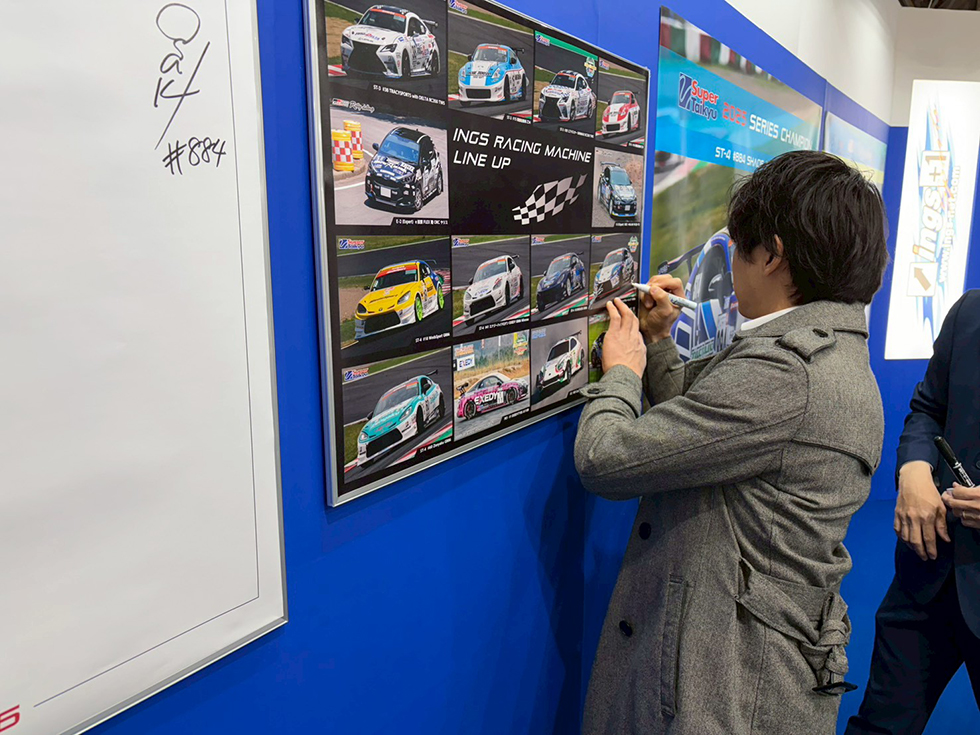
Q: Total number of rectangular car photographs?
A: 14